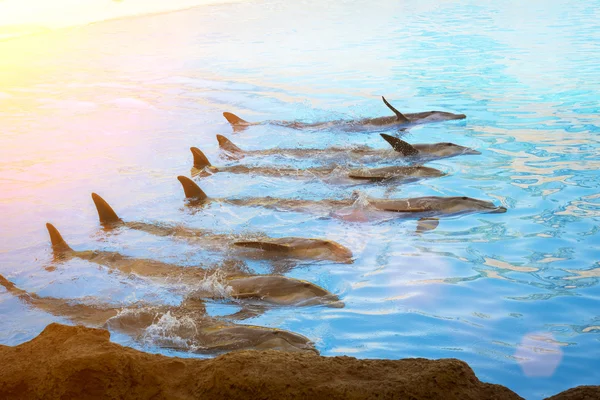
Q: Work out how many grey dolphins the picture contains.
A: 7